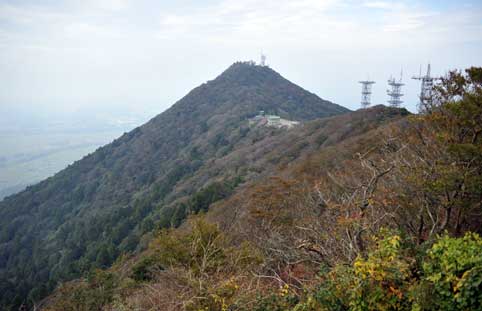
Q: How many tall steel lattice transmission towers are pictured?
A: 3